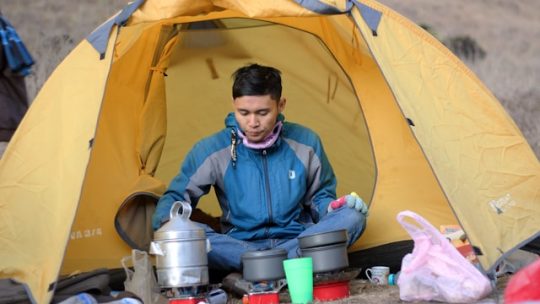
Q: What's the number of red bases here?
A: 3